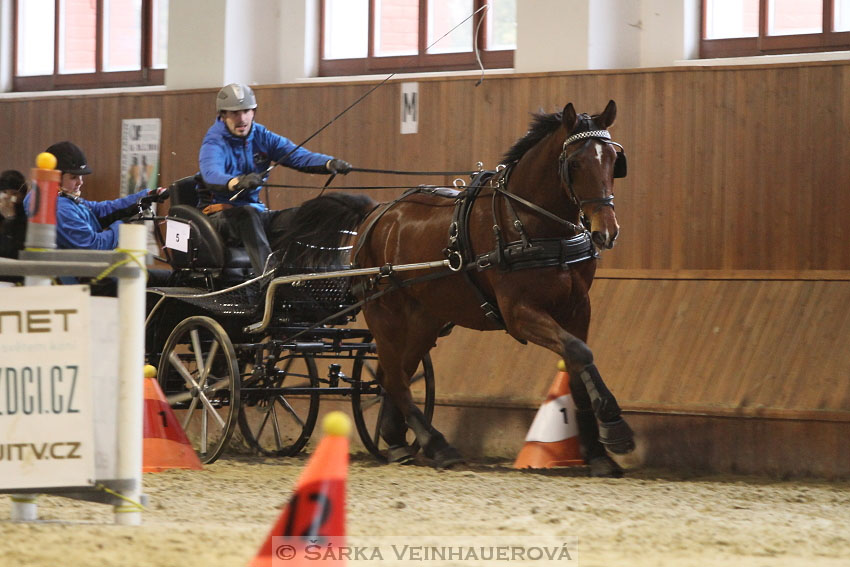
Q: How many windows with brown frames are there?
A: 3